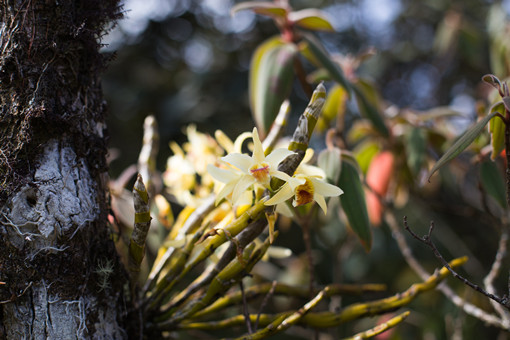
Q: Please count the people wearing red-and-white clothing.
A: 0